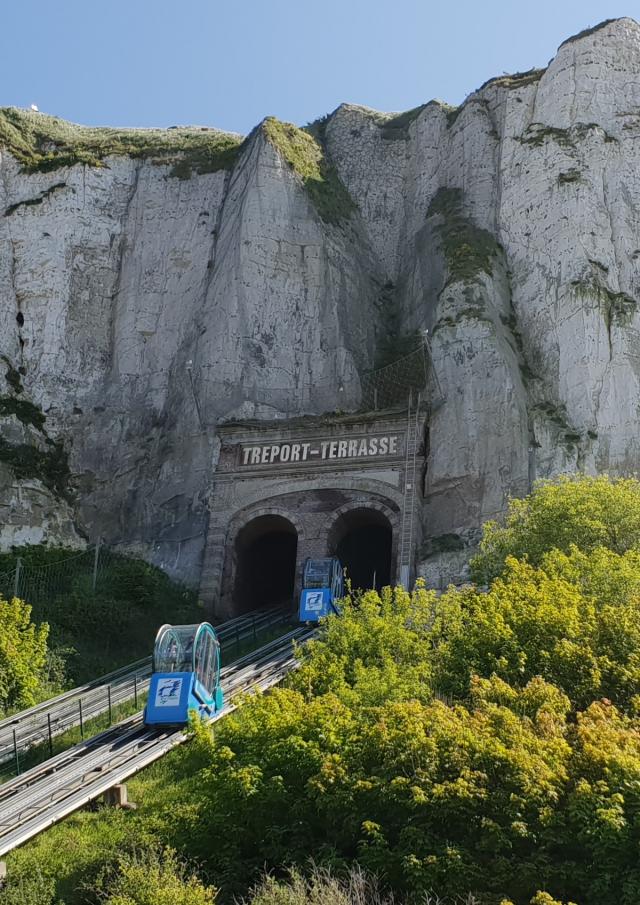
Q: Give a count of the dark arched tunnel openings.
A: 2